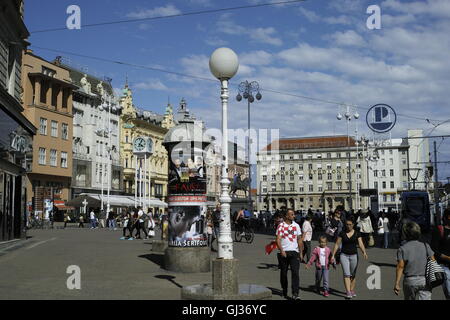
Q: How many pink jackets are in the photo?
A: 1